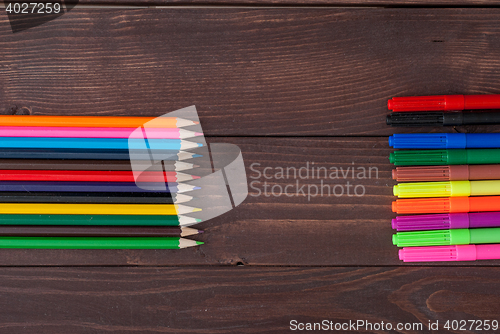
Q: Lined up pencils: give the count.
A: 12